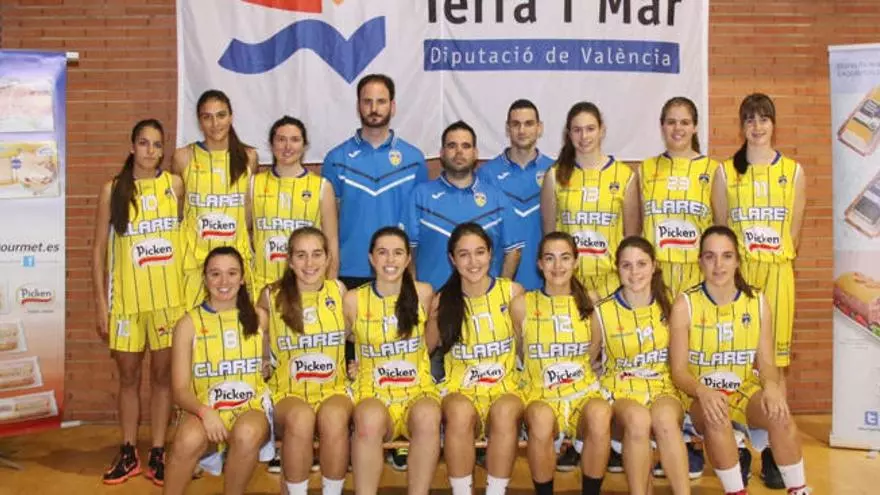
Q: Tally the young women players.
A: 13